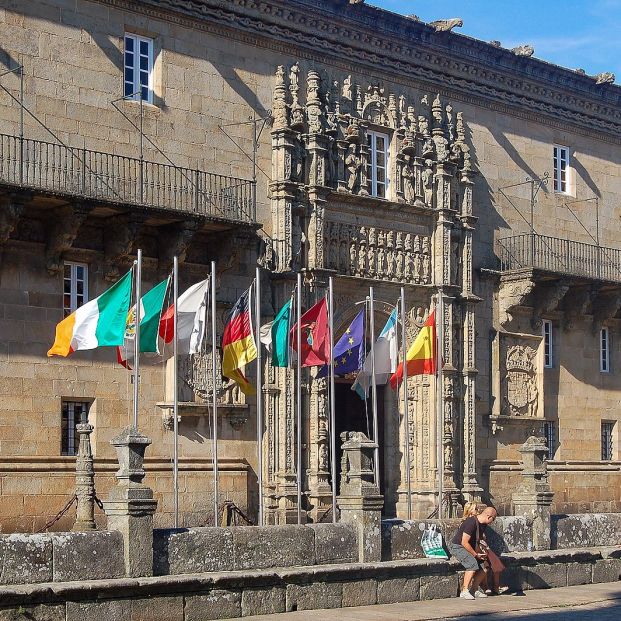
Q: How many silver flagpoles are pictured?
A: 9